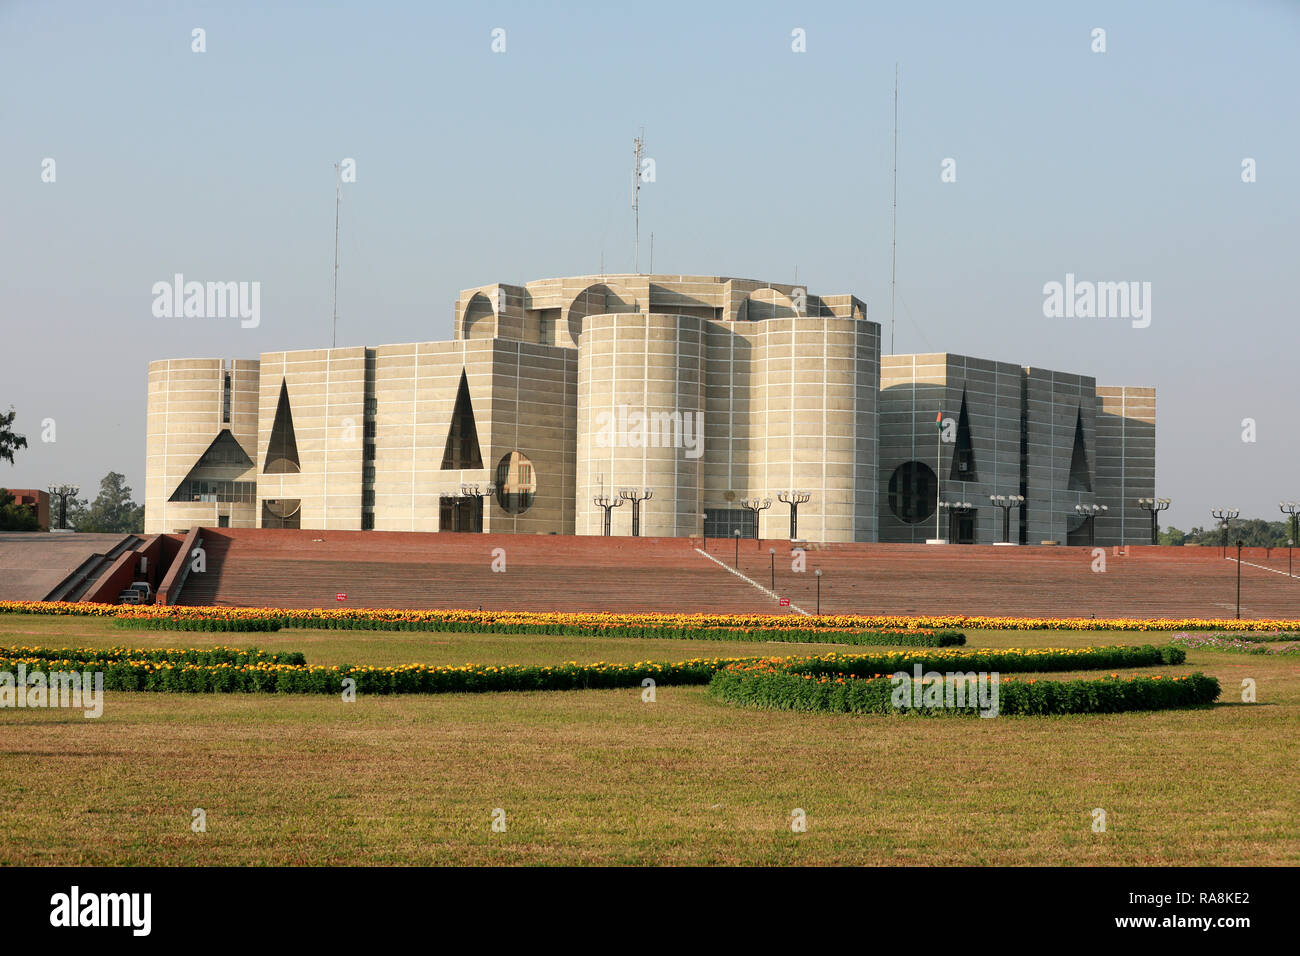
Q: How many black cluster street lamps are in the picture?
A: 13